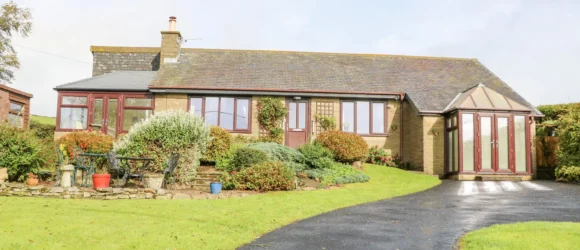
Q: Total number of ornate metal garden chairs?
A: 4